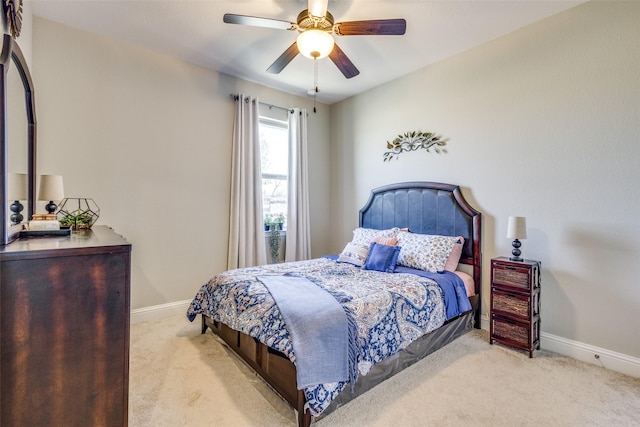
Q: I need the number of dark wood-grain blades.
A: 3